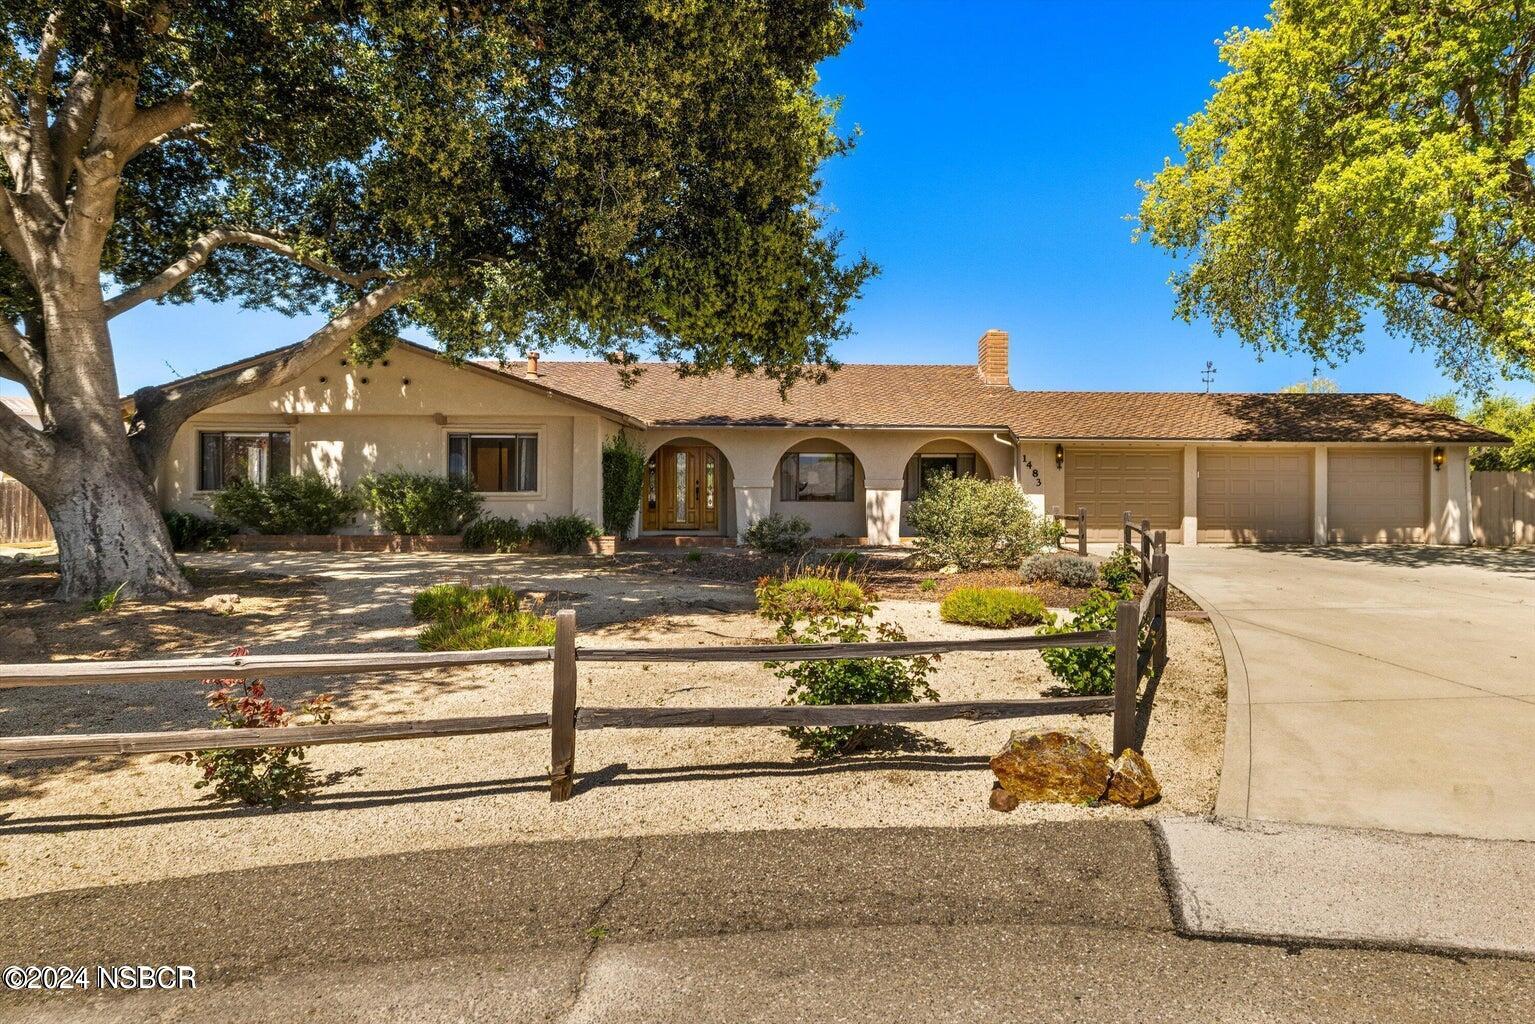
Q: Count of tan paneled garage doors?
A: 3